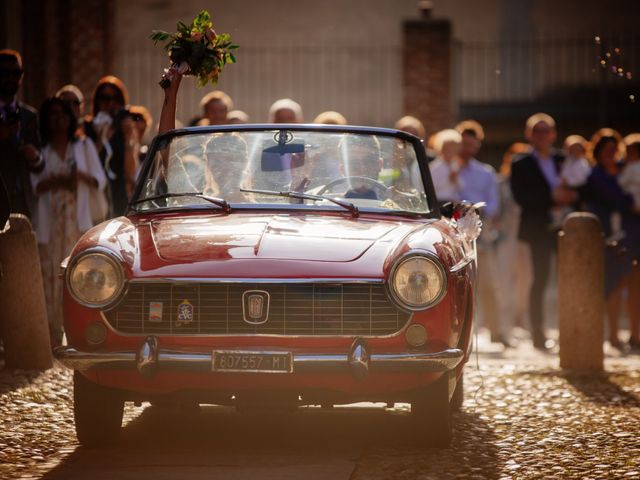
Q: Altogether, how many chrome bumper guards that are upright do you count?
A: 2